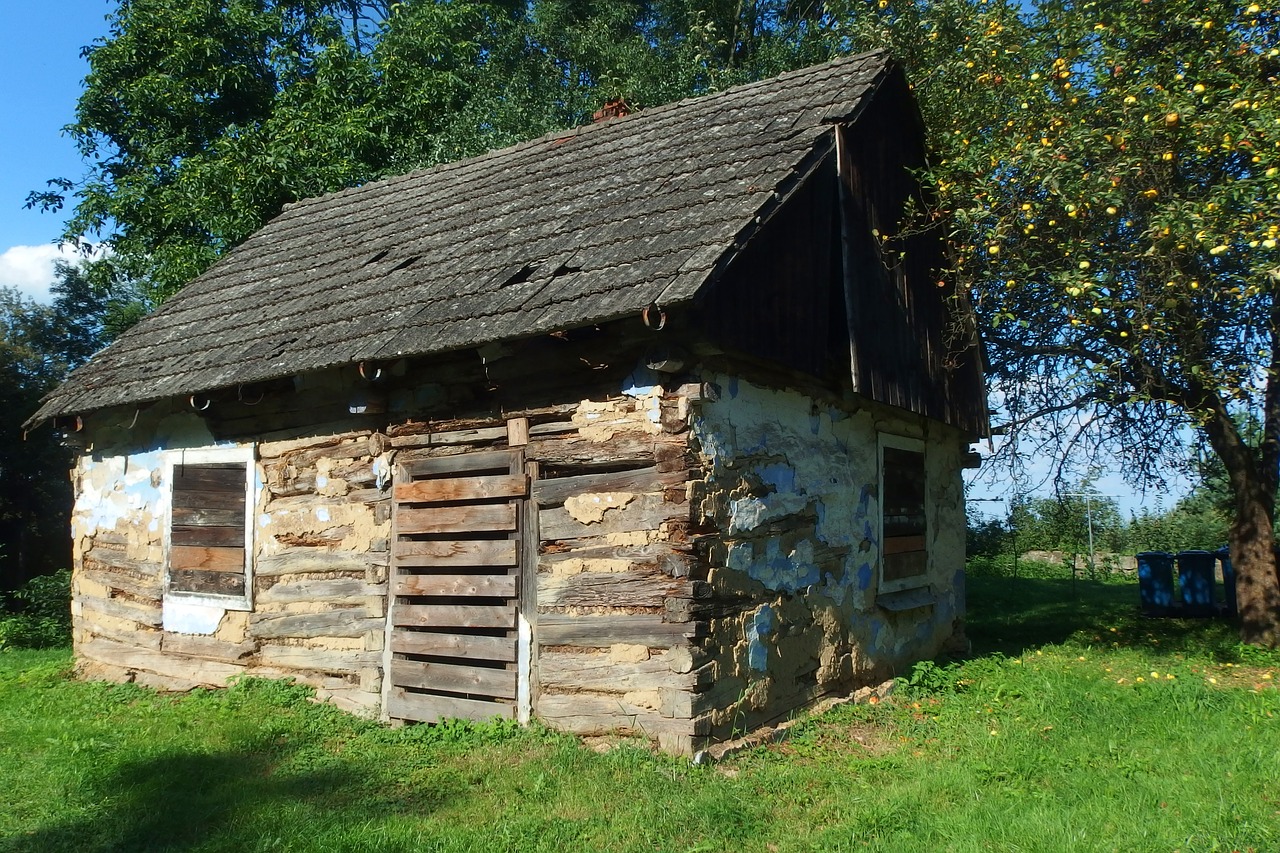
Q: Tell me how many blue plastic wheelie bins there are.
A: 3